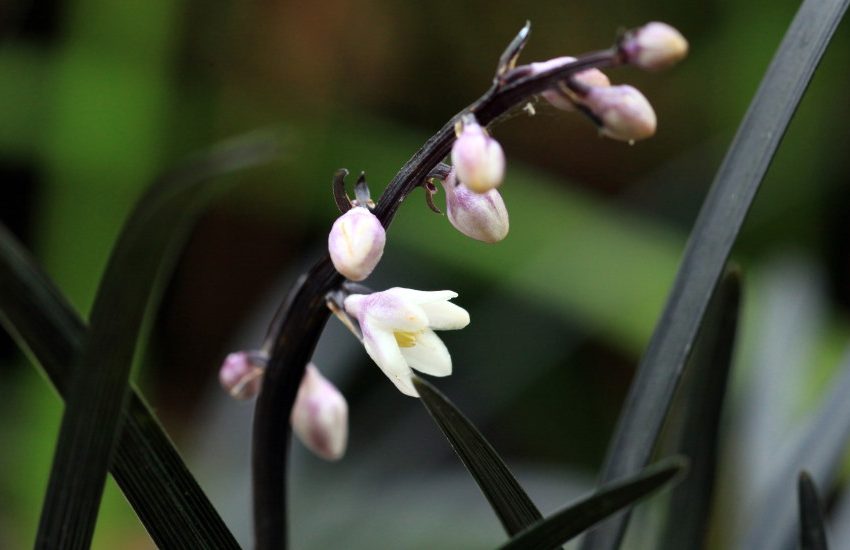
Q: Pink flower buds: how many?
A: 8